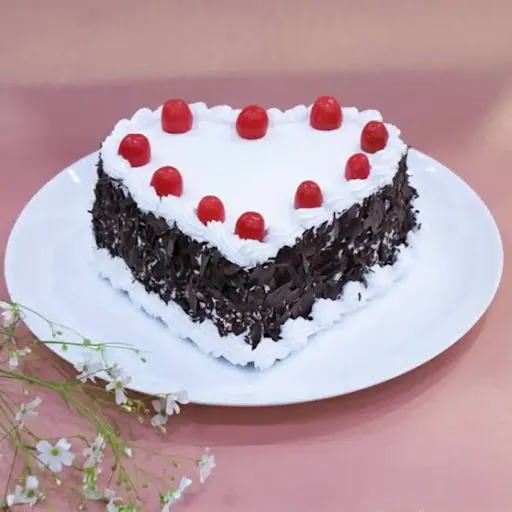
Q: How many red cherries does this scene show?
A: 10